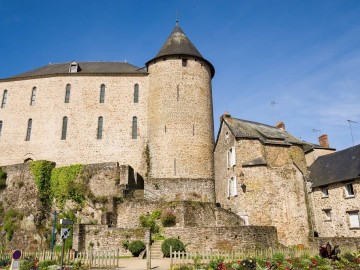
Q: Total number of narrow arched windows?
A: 10